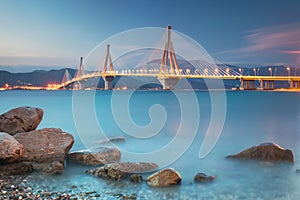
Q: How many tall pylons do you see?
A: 4